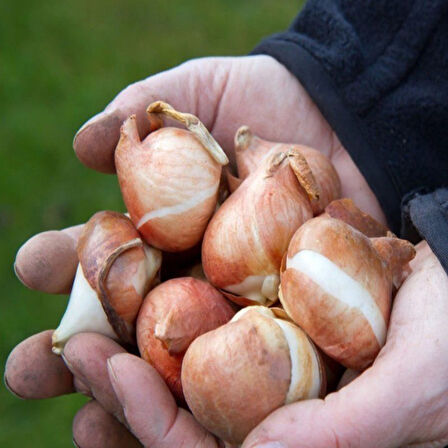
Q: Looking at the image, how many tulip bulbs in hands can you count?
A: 7